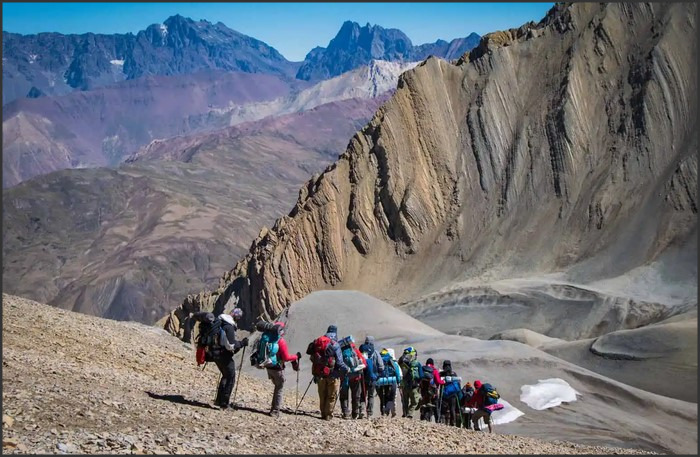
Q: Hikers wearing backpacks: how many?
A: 11